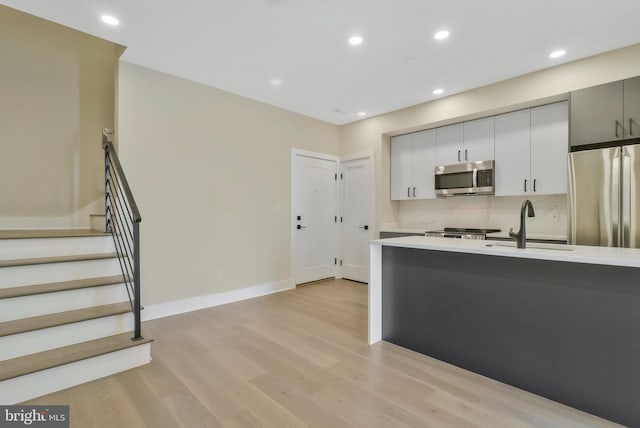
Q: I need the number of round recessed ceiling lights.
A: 7